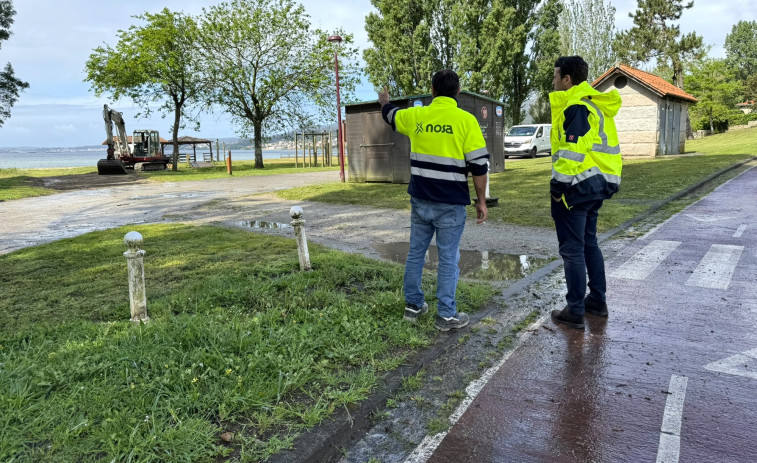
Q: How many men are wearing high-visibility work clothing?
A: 2